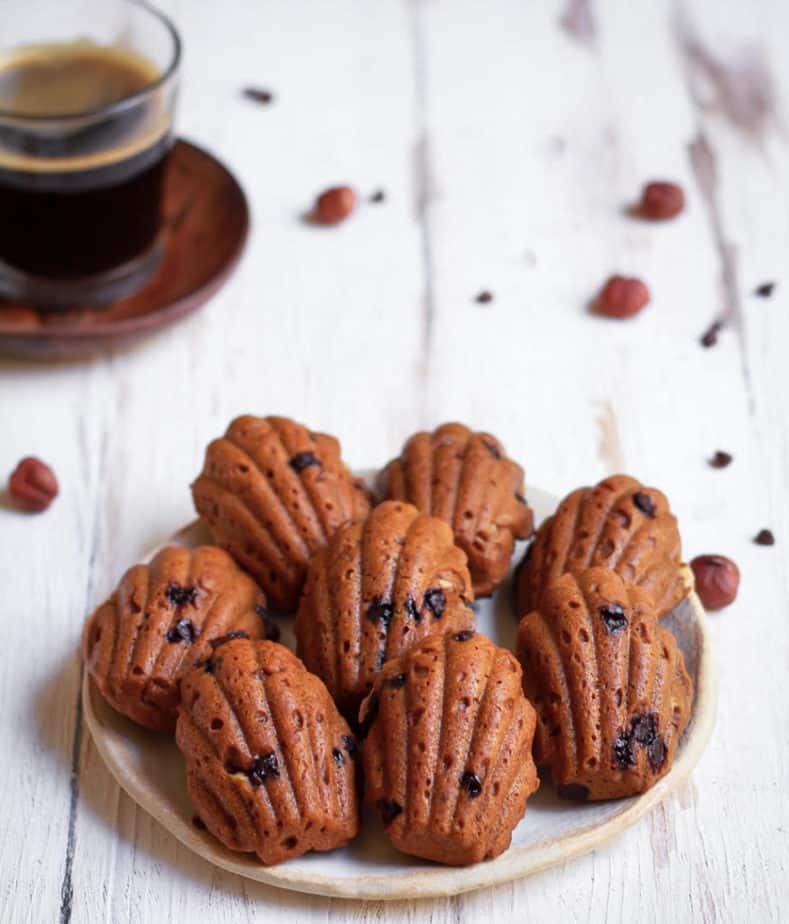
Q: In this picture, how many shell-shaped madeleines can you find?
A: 8